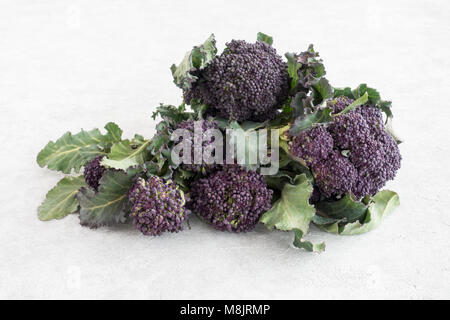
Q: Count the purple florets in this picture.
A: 6